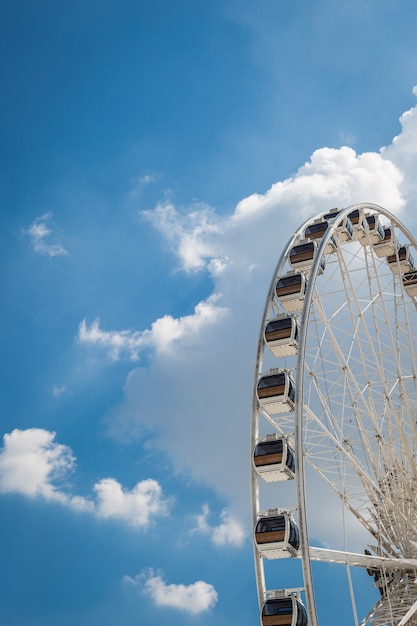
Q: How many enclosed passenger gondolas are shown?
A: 14